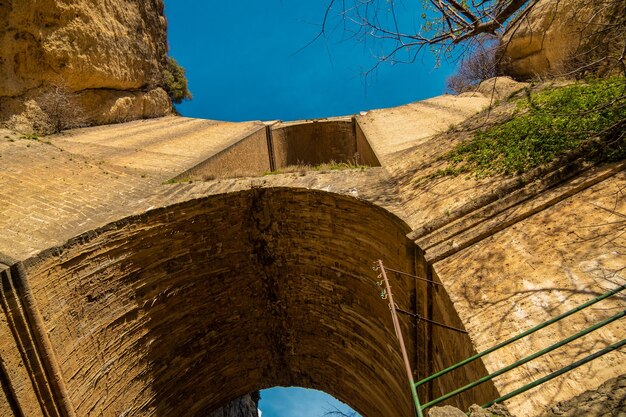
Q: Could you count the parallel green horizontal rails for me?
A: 3